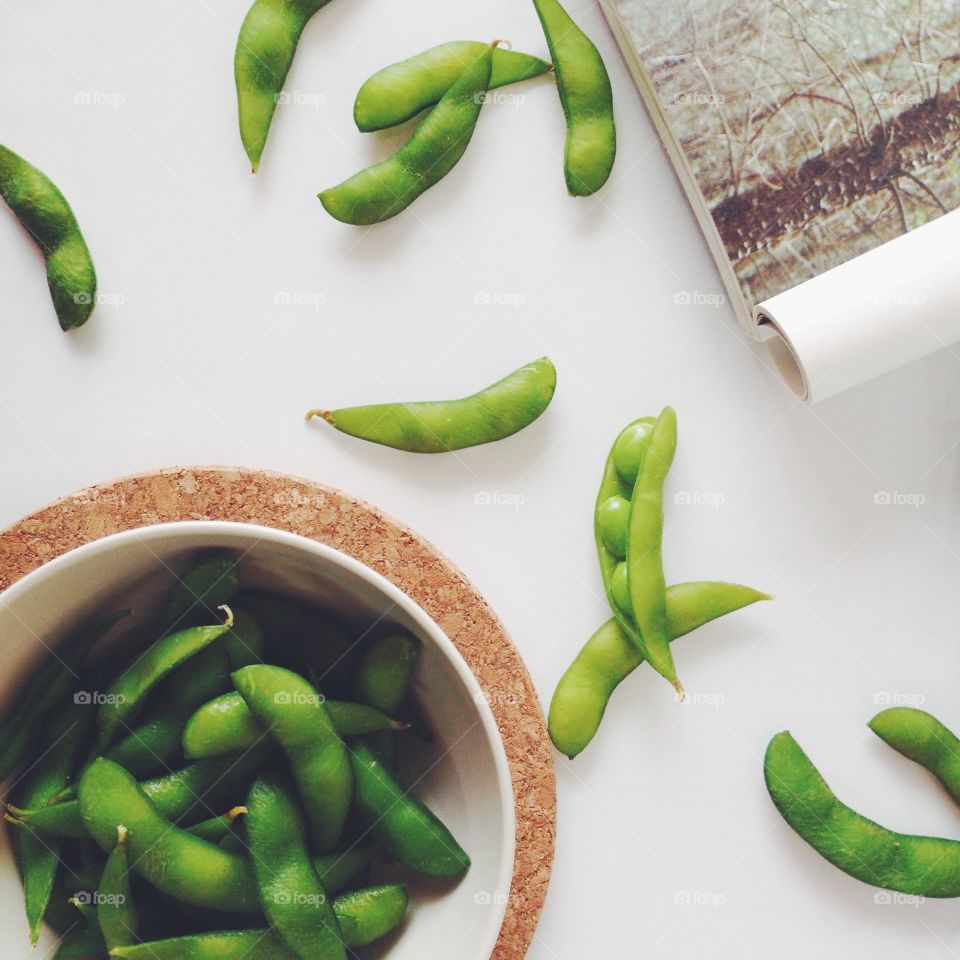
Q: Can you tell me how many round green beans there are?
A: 3